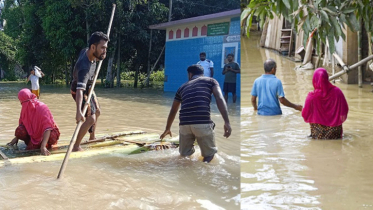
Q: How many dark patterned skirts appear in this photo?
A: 1